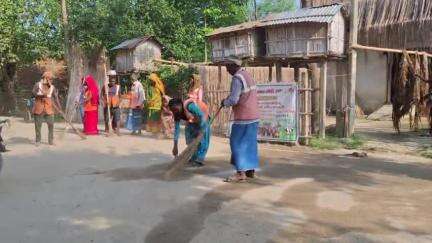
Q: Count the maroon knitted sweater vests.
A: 0